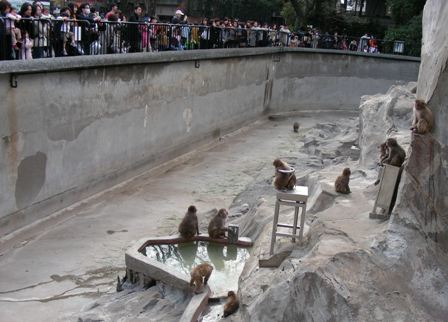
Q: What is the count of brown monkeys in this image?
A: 10